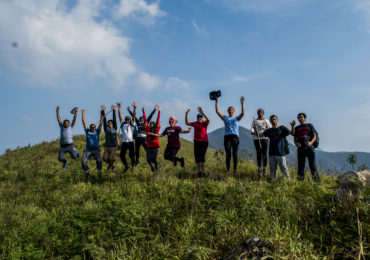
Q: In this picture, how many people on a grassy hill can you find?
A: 12